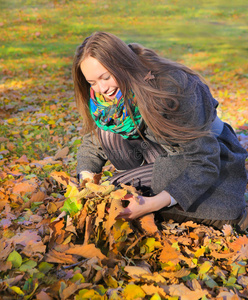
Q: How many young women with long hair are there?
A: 1